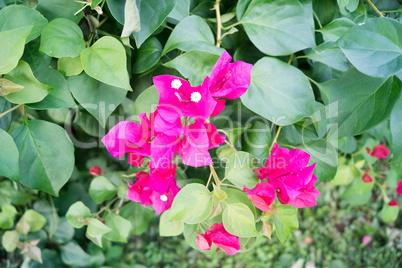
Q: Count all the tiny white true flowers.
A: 3